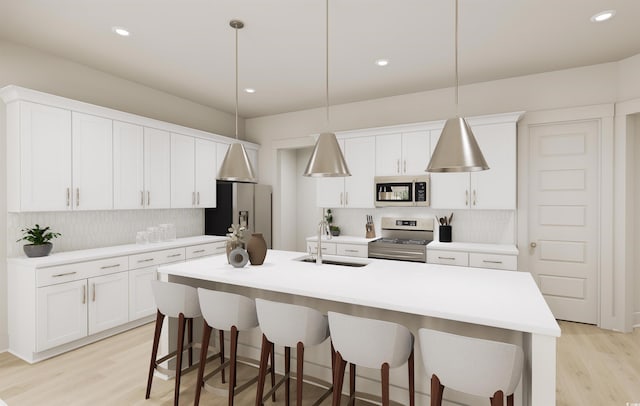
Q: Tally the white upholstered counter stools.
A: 5